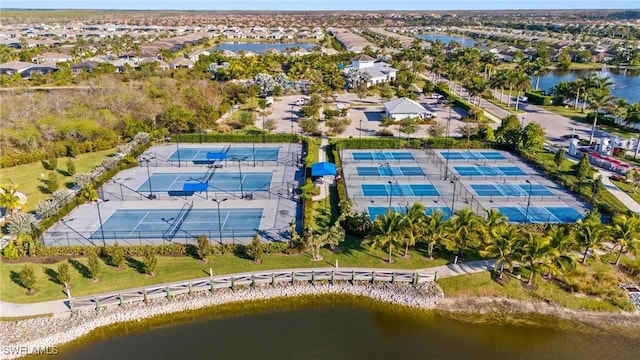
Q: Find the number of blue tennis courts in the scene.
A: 11